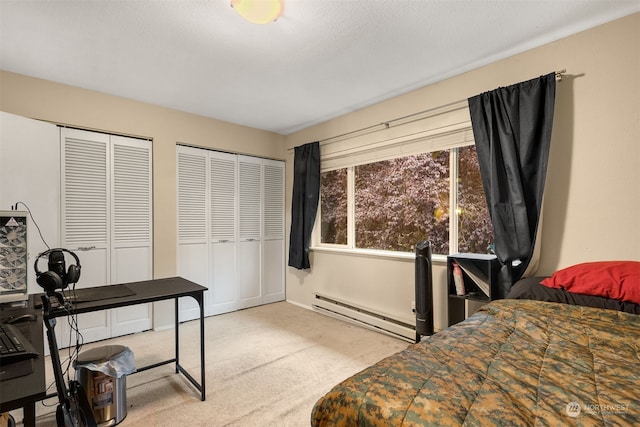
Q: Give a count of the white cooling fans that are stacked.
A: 3